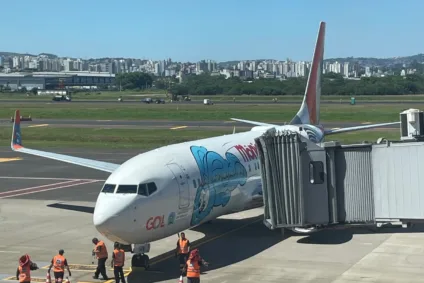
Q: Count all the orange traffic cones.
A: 3